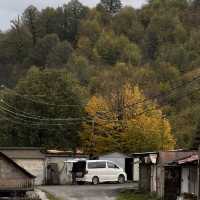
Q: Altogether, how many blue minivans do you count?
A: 0